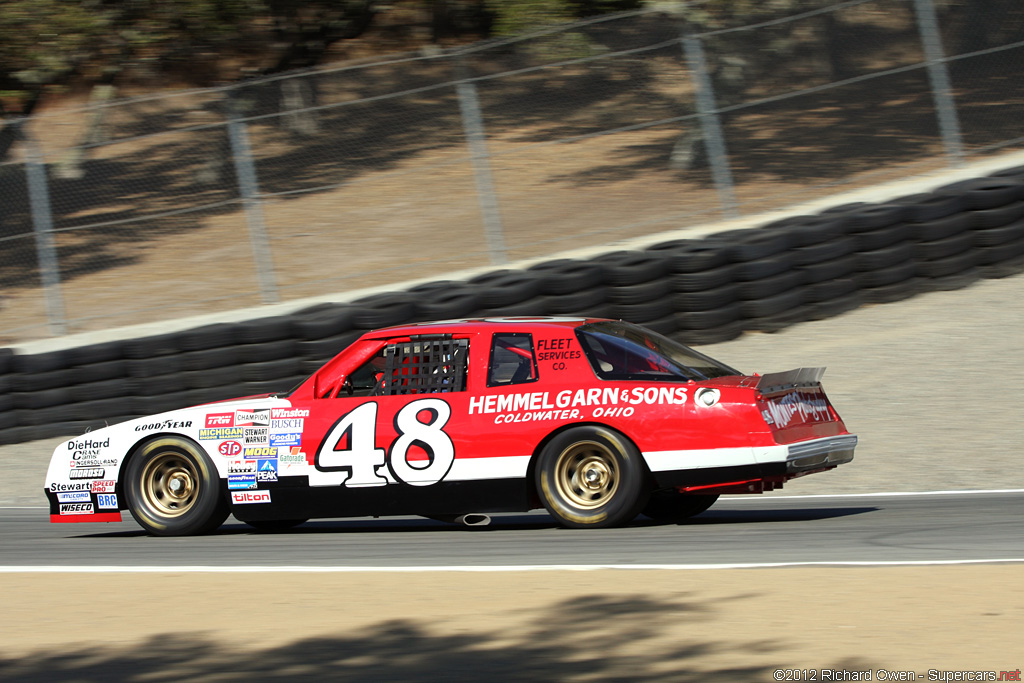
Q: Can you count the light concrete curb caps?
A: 1